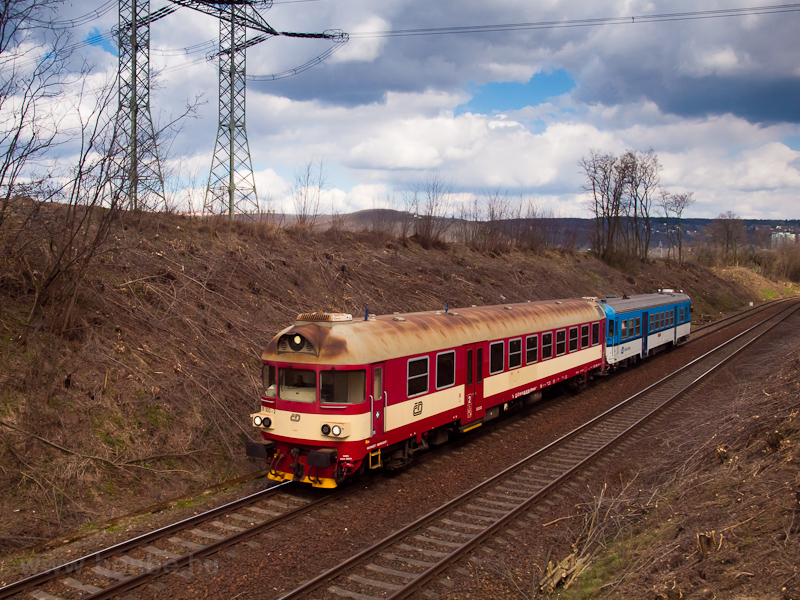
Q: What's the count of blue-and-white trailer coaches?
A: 1